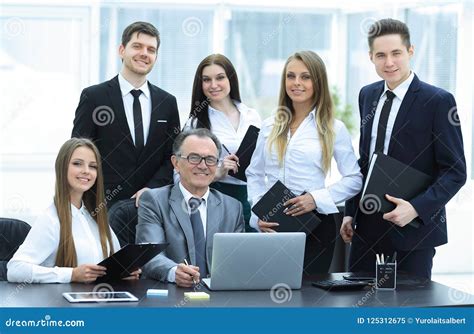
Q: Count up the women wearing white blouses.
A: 3